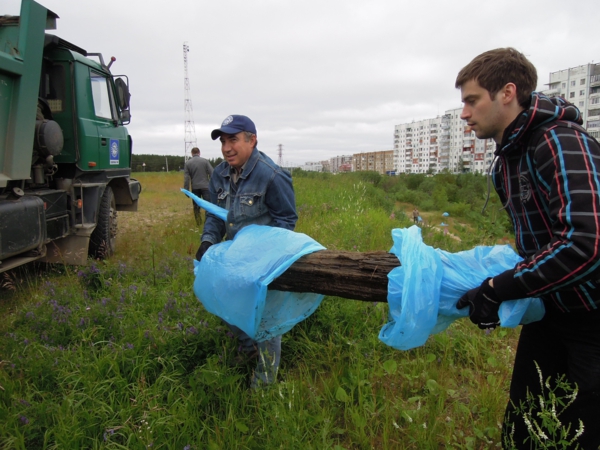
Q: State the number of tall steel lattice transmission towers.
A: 2